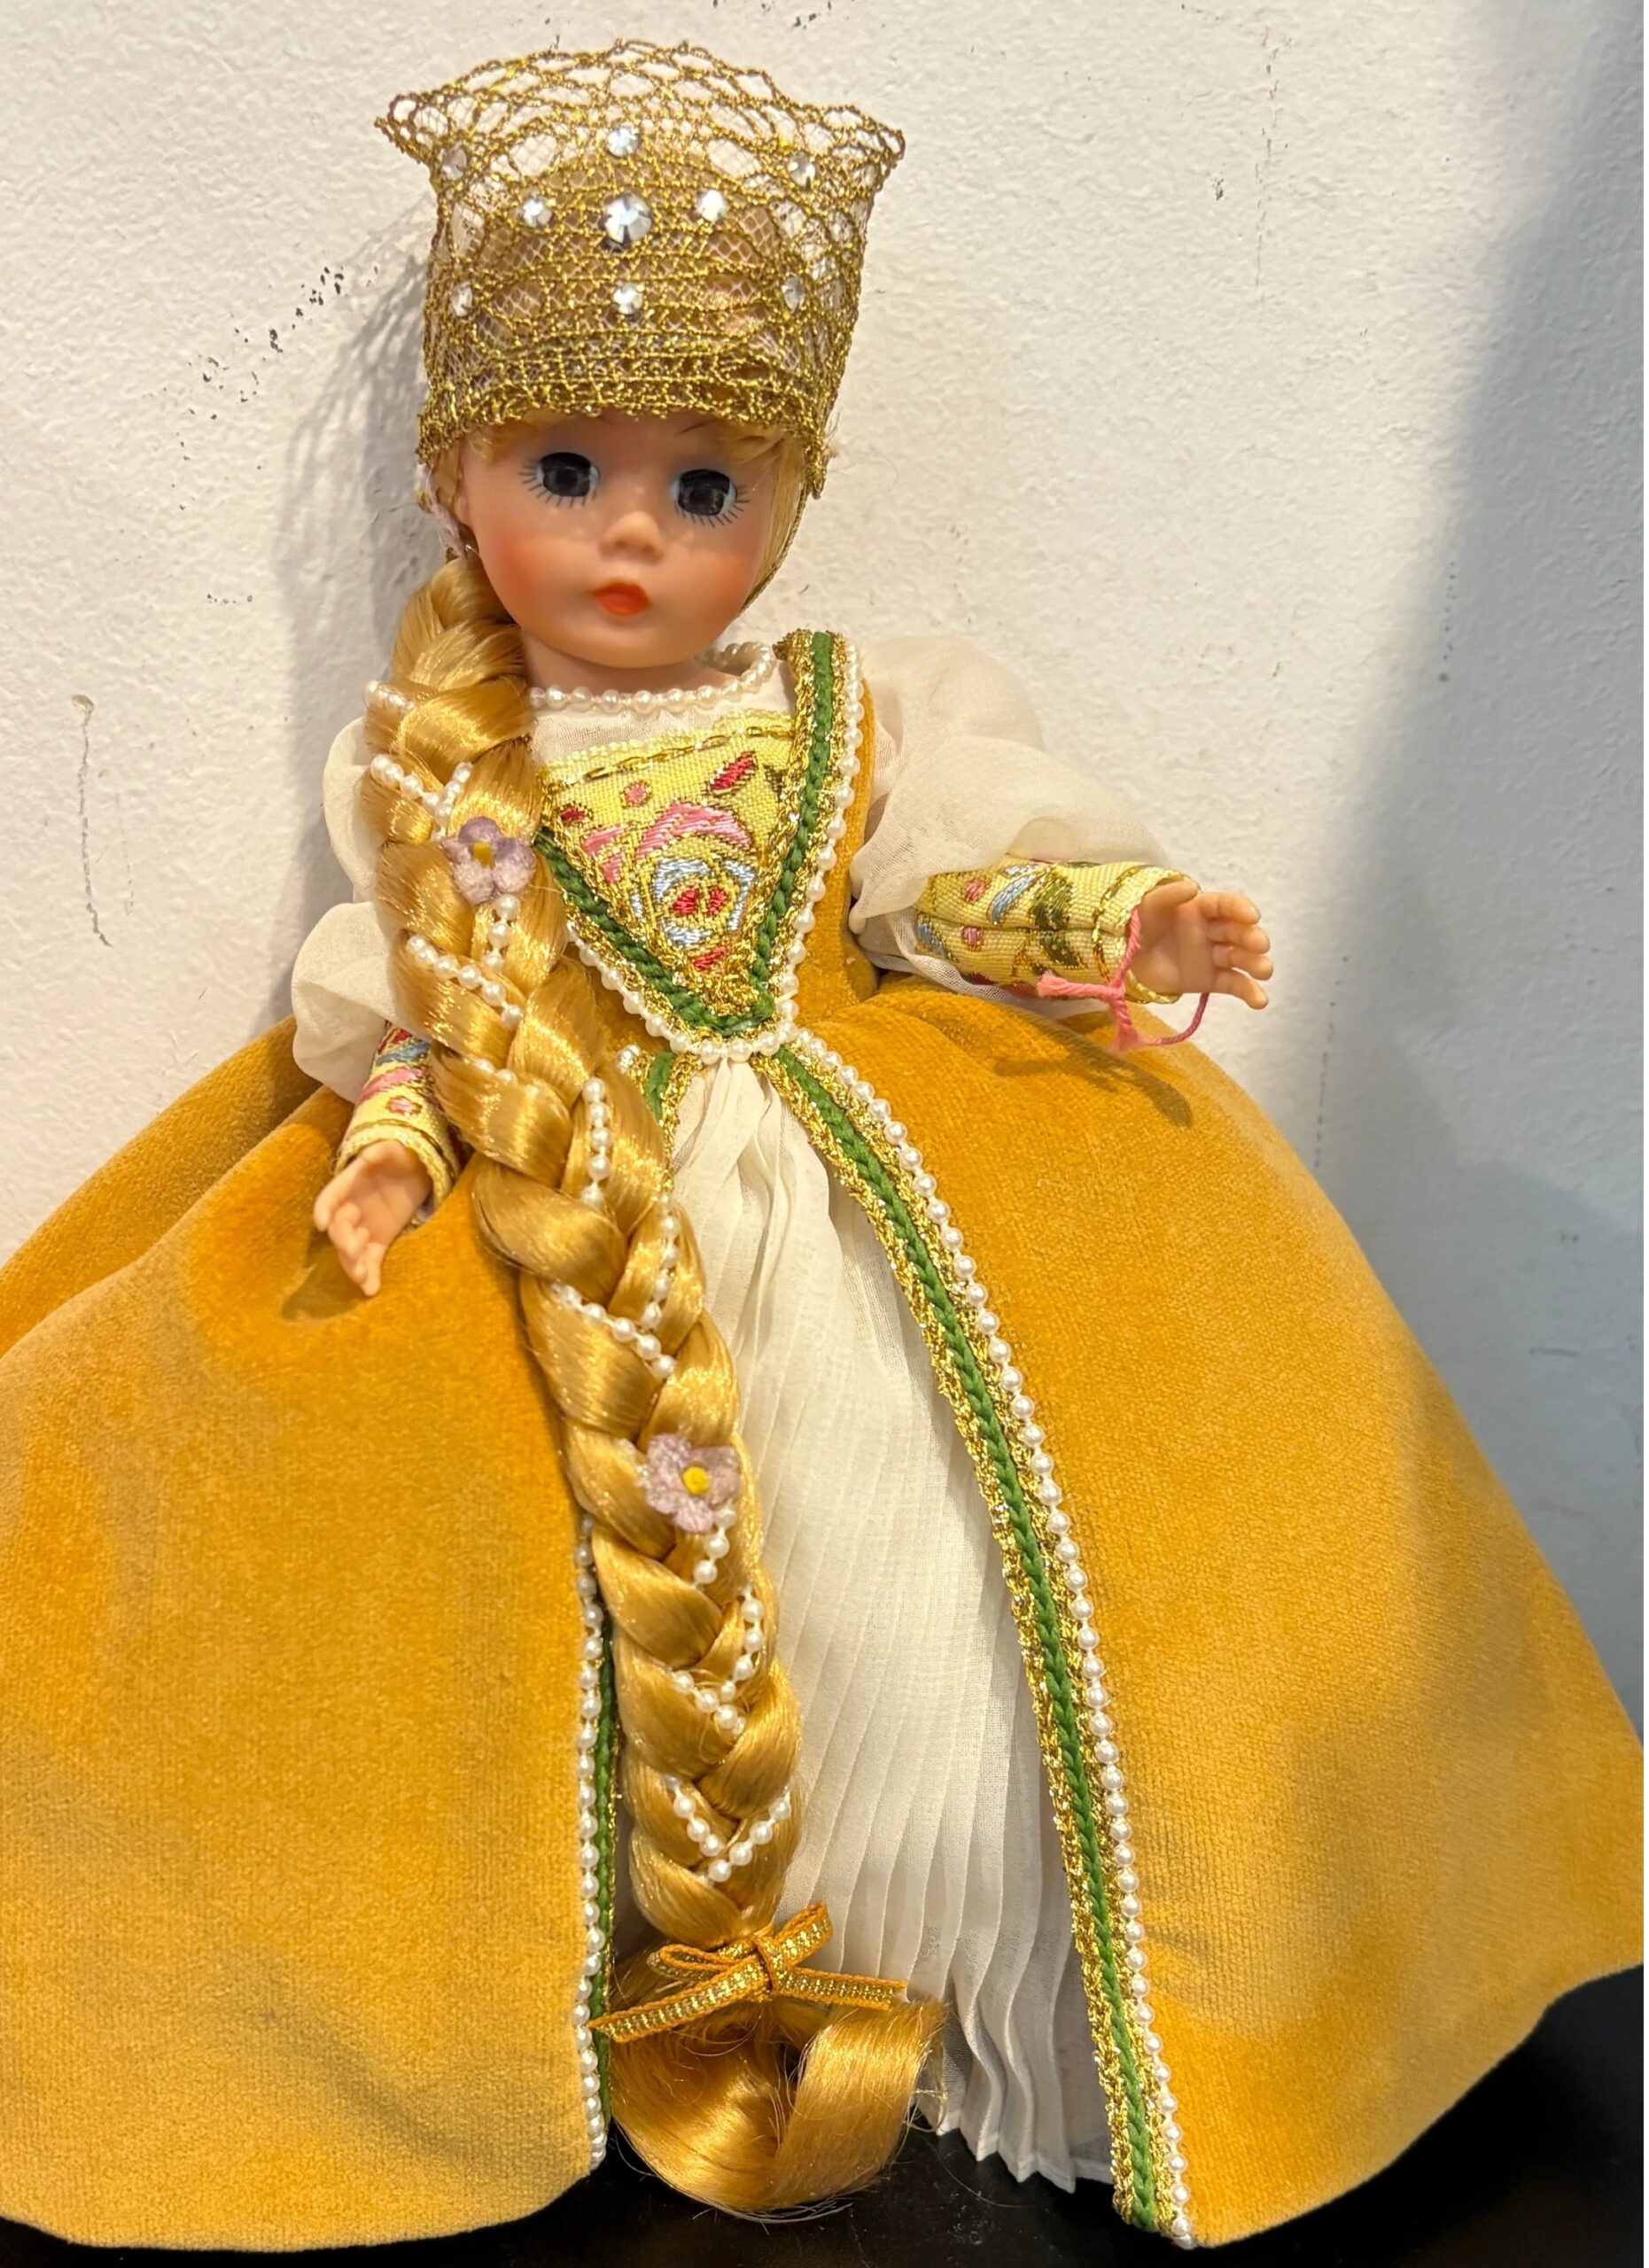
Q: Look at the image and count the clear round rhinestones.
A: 9